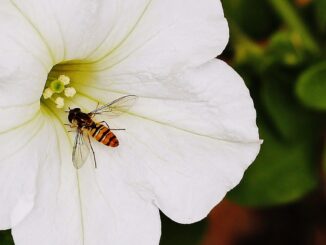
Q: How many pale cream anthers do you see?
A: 4